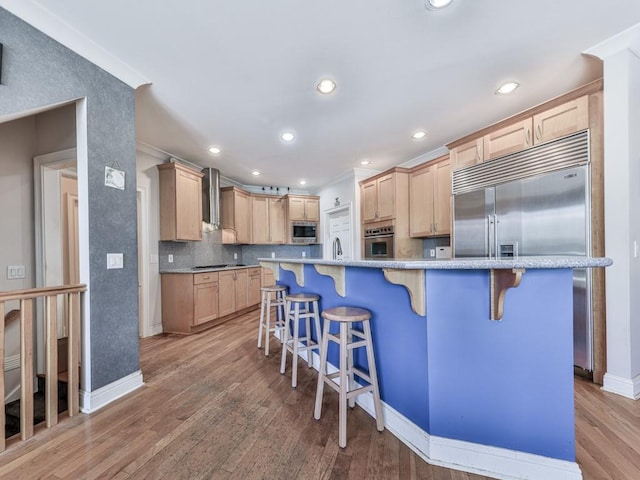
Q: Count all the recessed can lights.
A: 9